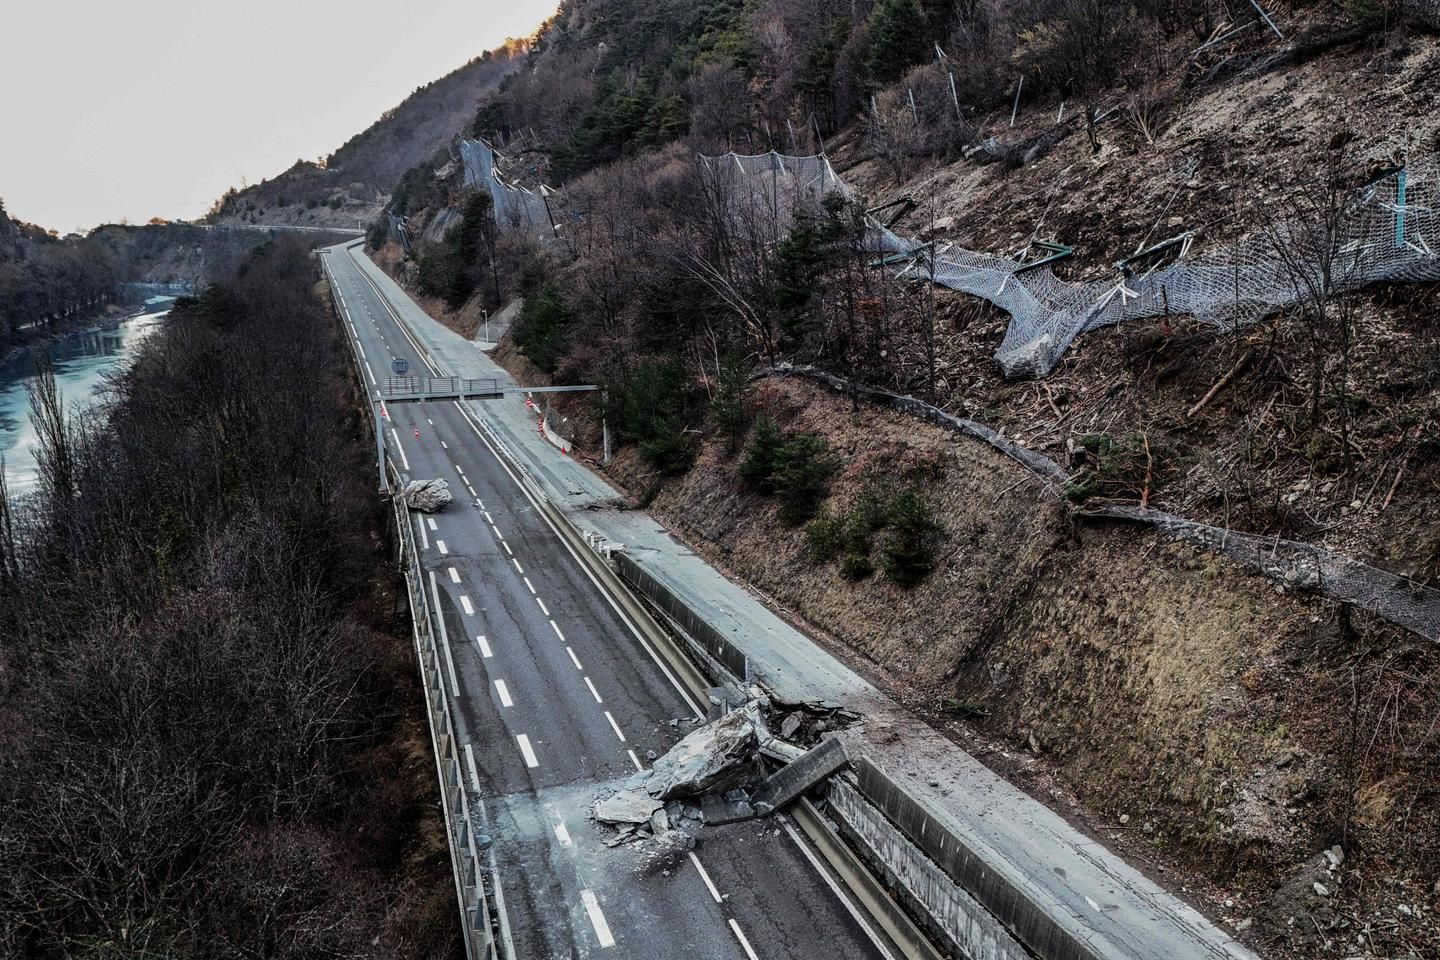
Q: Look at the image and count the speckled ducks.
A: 0